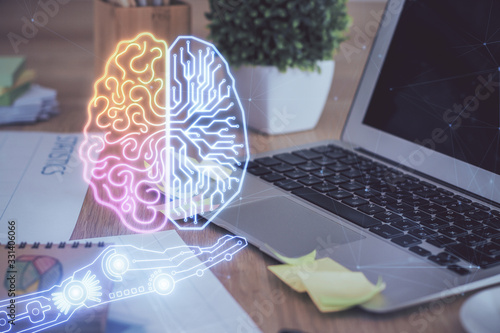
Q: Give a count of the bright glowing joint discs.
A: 3